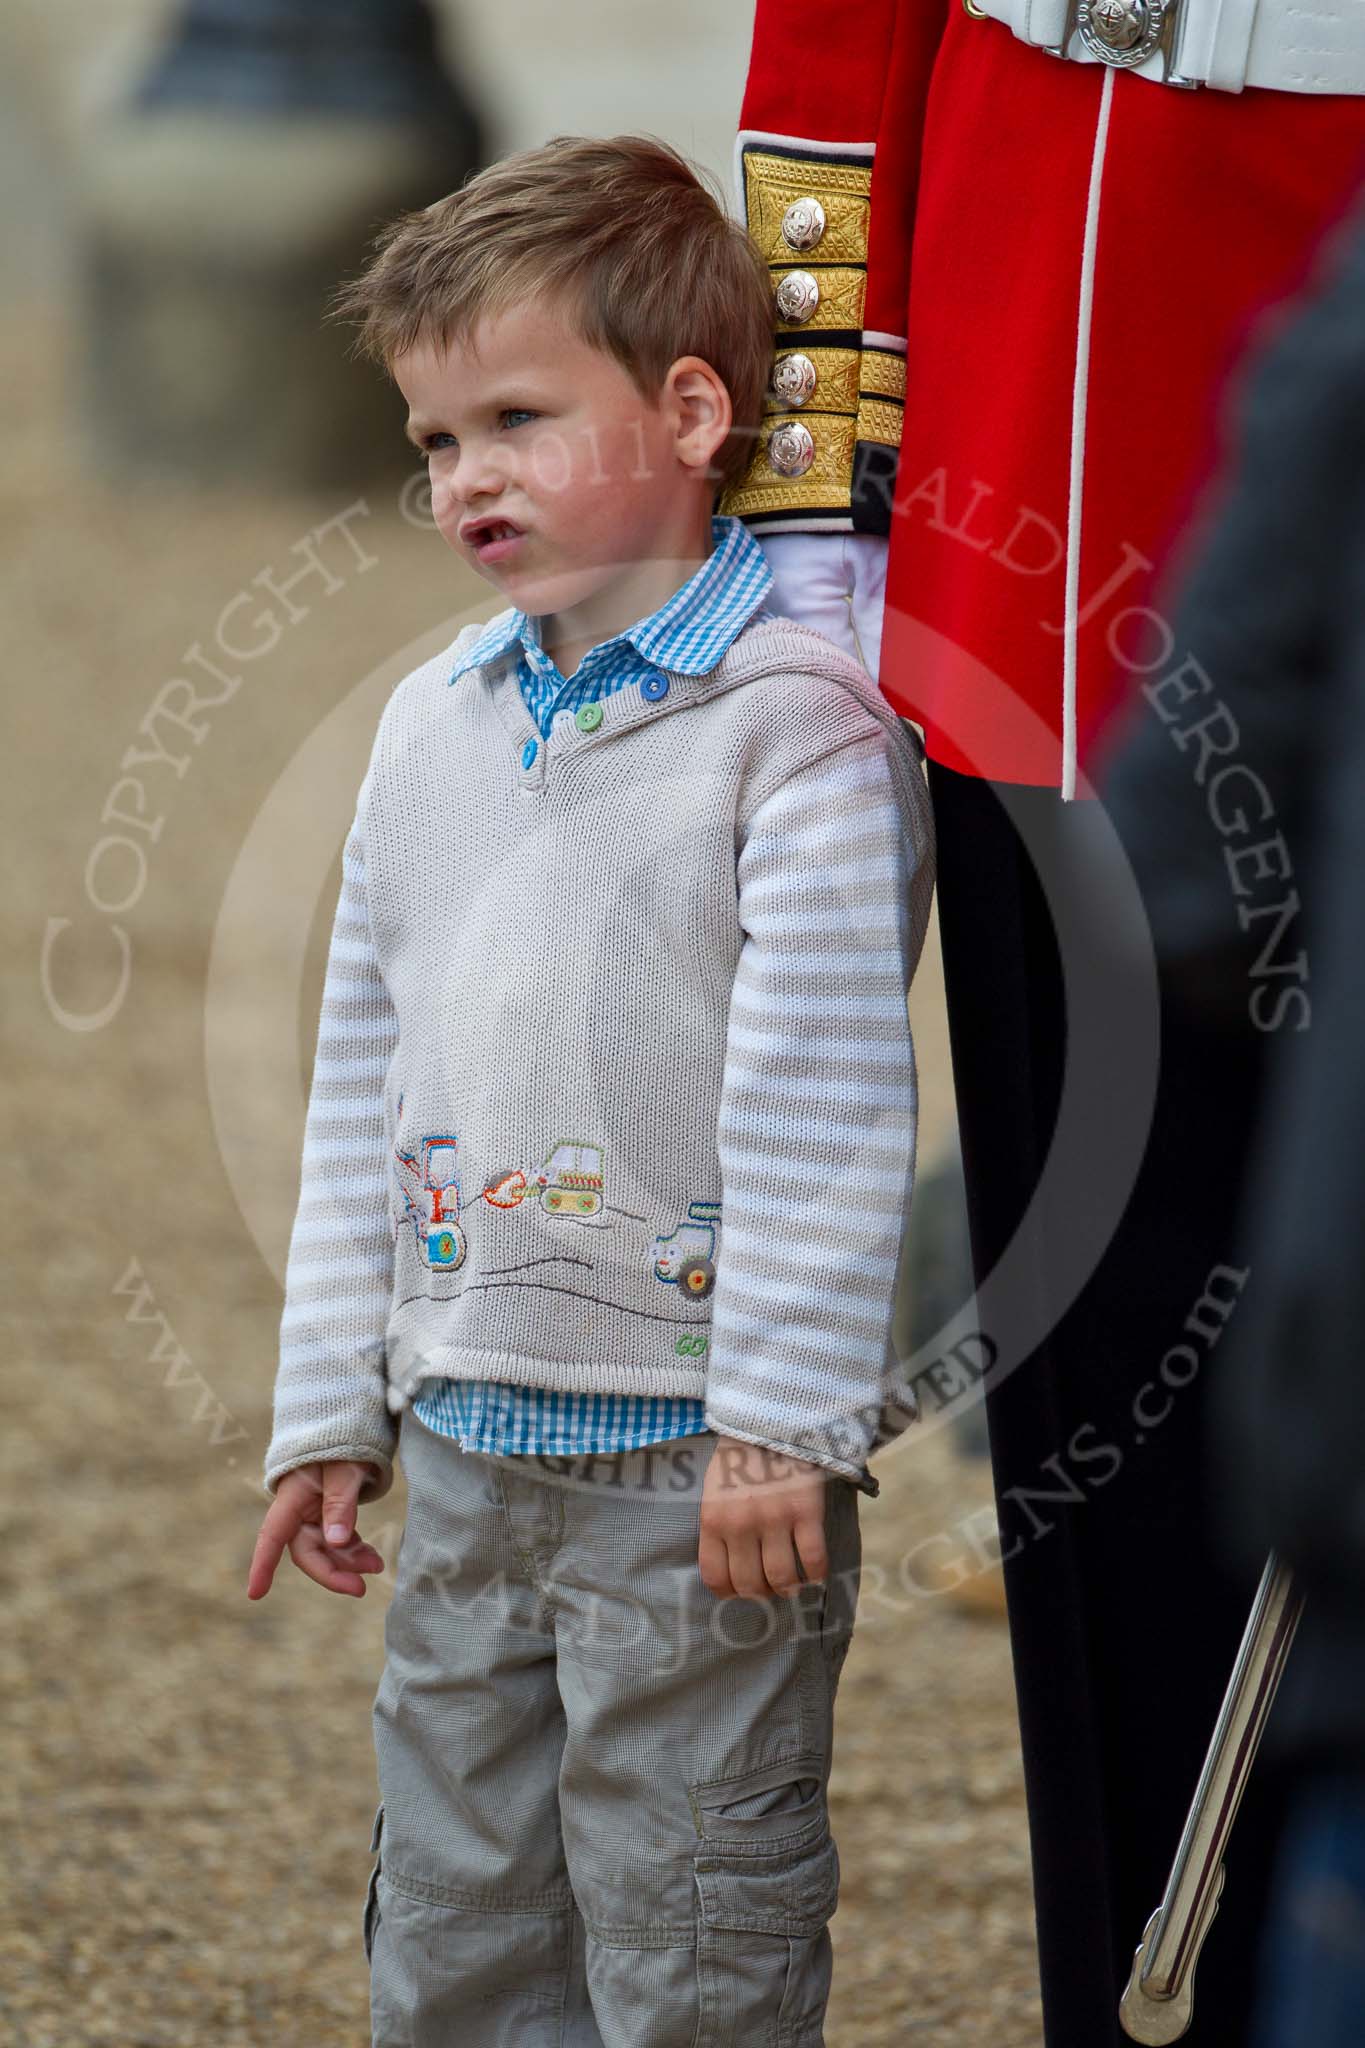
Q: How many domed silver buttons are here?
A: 4